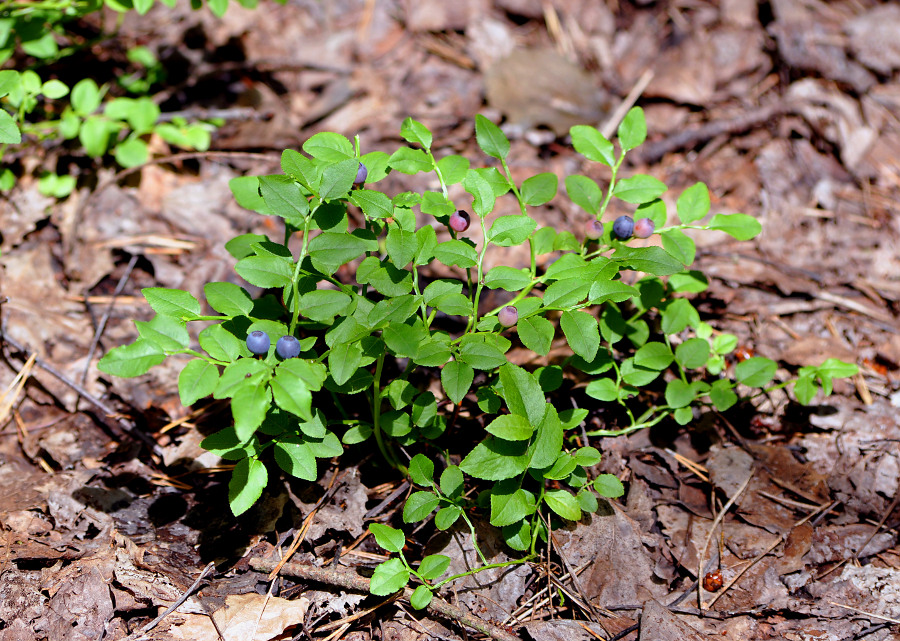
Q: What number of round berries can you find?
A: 8